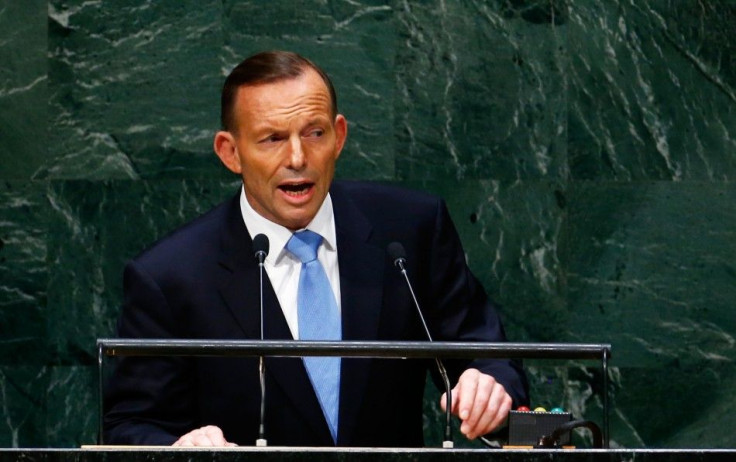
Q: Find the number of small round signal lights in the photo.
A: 3